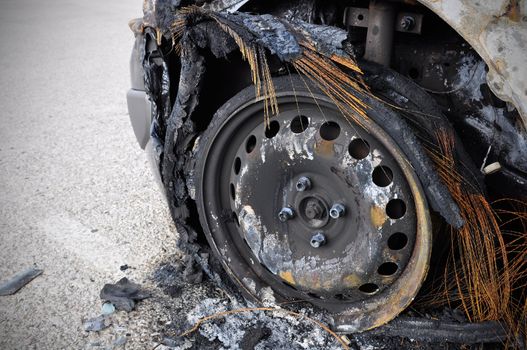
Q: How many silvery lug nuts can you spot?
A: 4